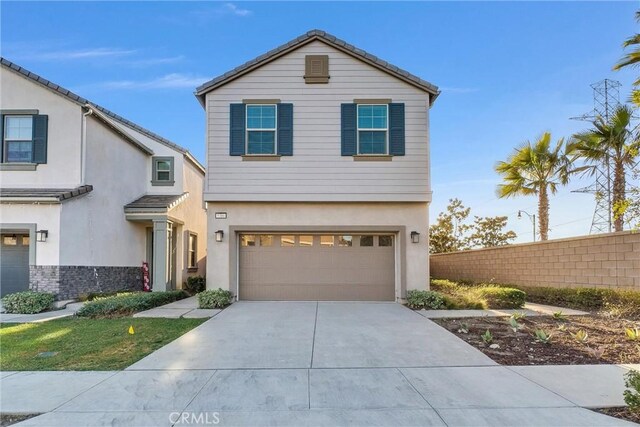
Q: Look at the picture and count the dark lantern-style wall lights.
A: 3